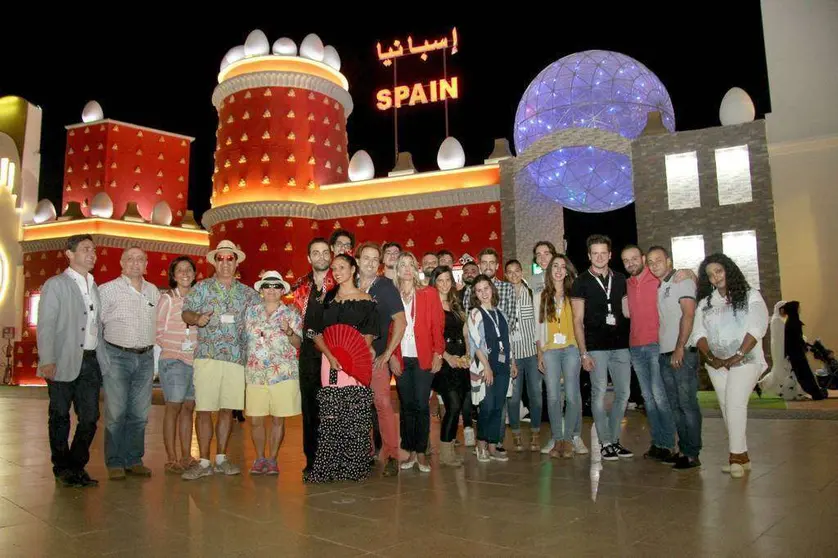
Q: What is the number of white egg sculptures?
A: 13